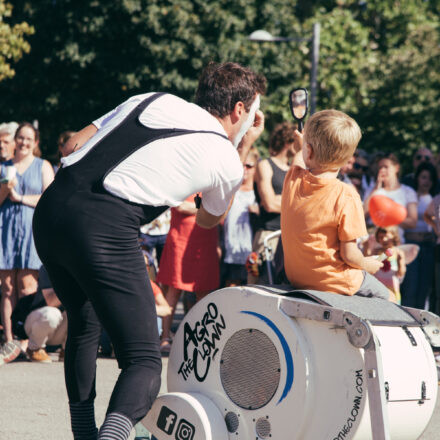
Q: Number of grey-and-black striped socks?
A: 2